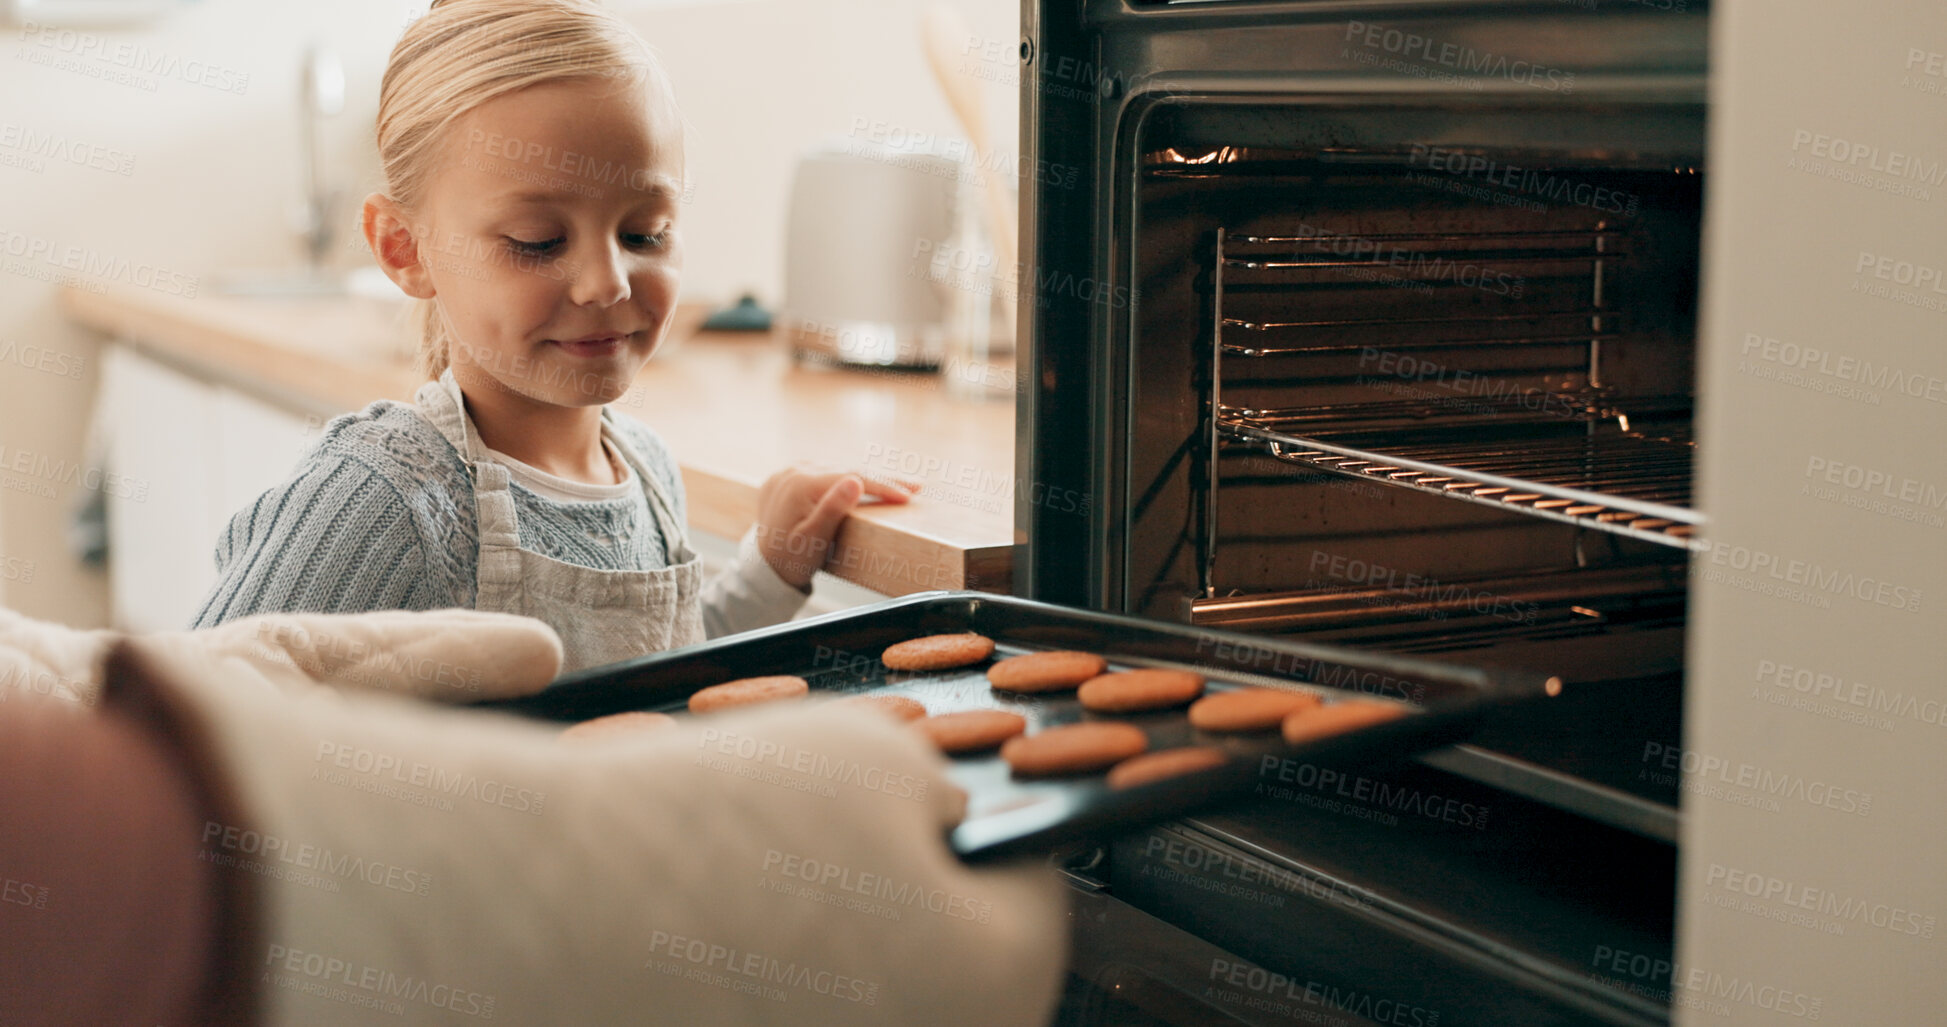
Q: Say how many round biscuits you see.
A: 11